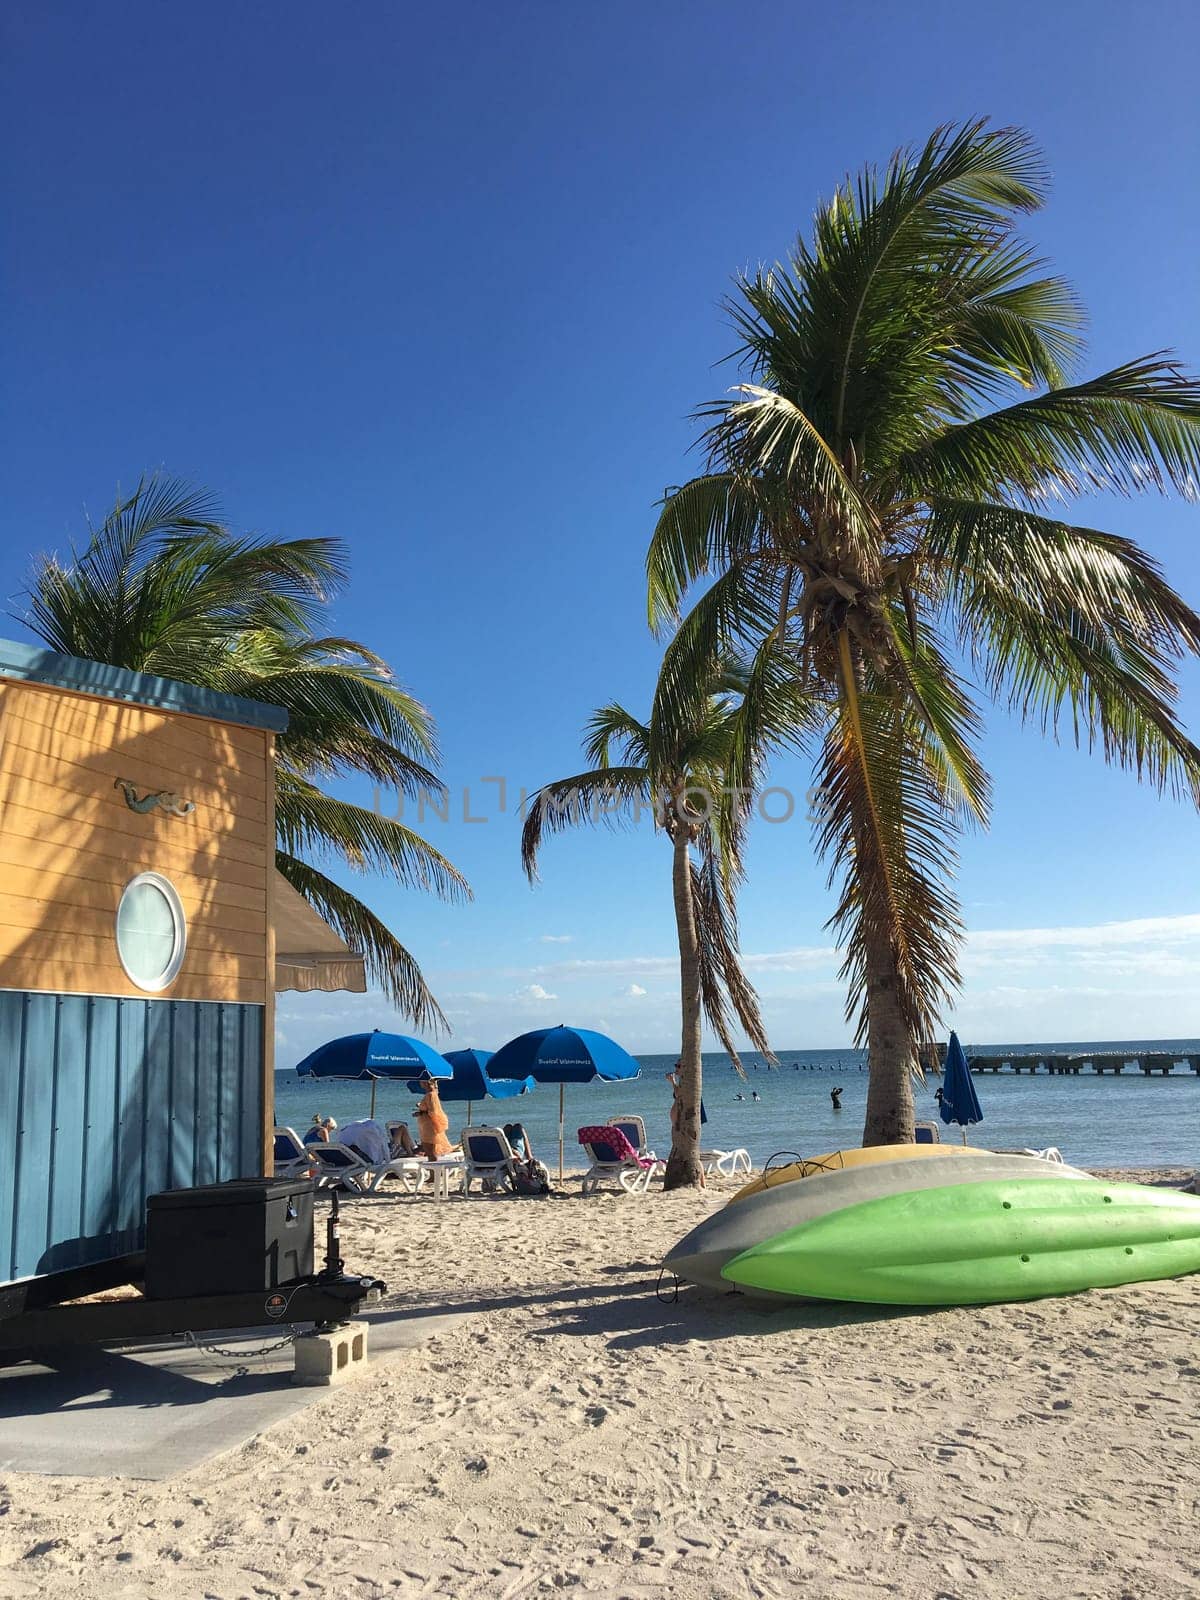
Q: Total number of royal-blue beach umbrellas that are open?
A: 3